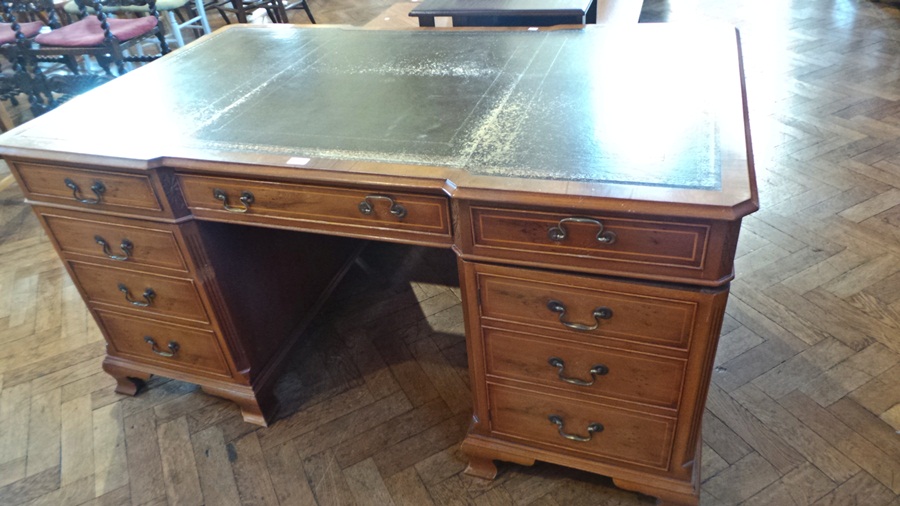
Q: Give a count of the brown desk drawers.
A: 9